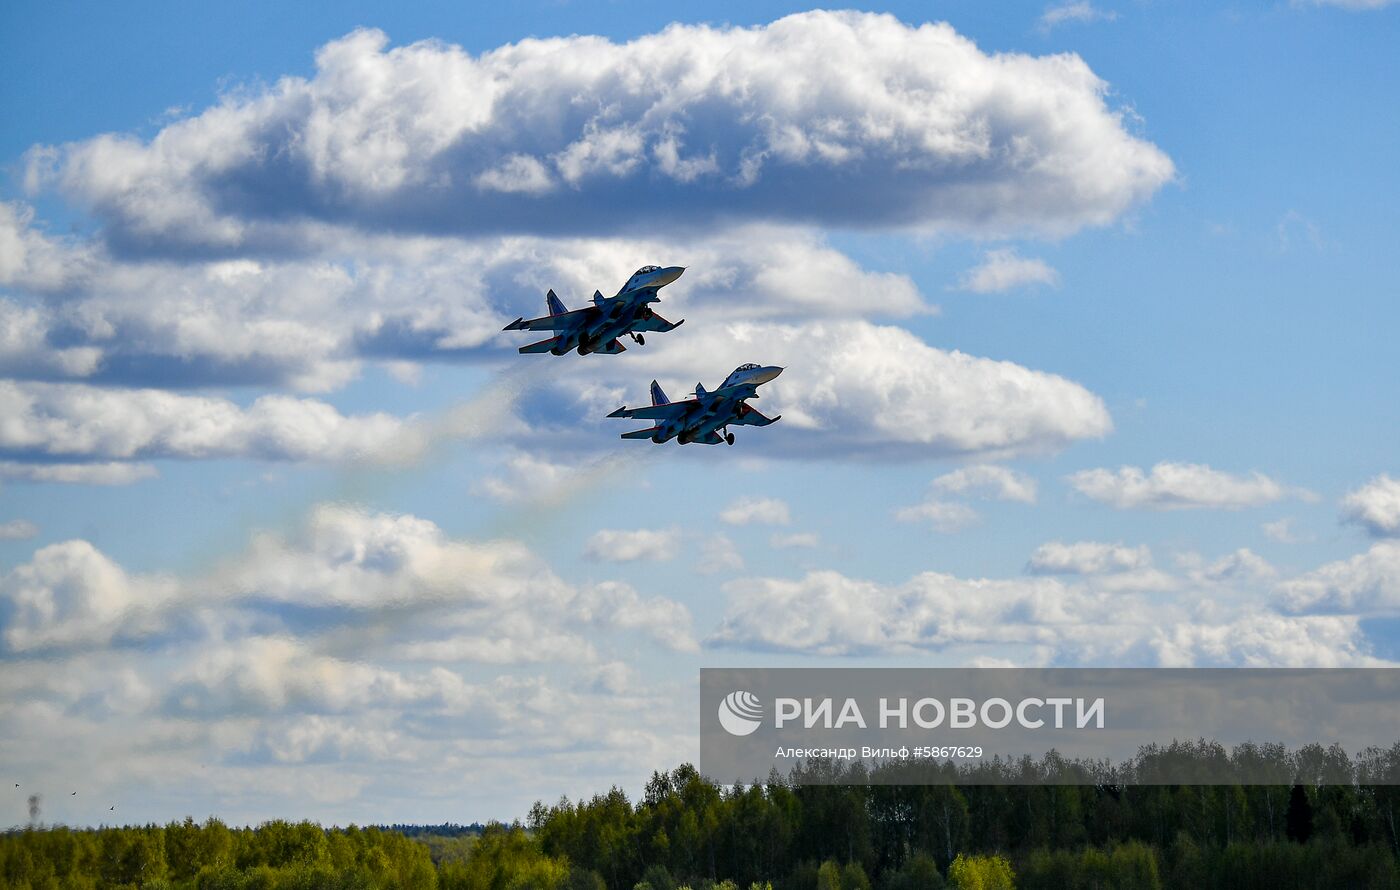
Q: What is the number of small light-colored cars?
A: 0